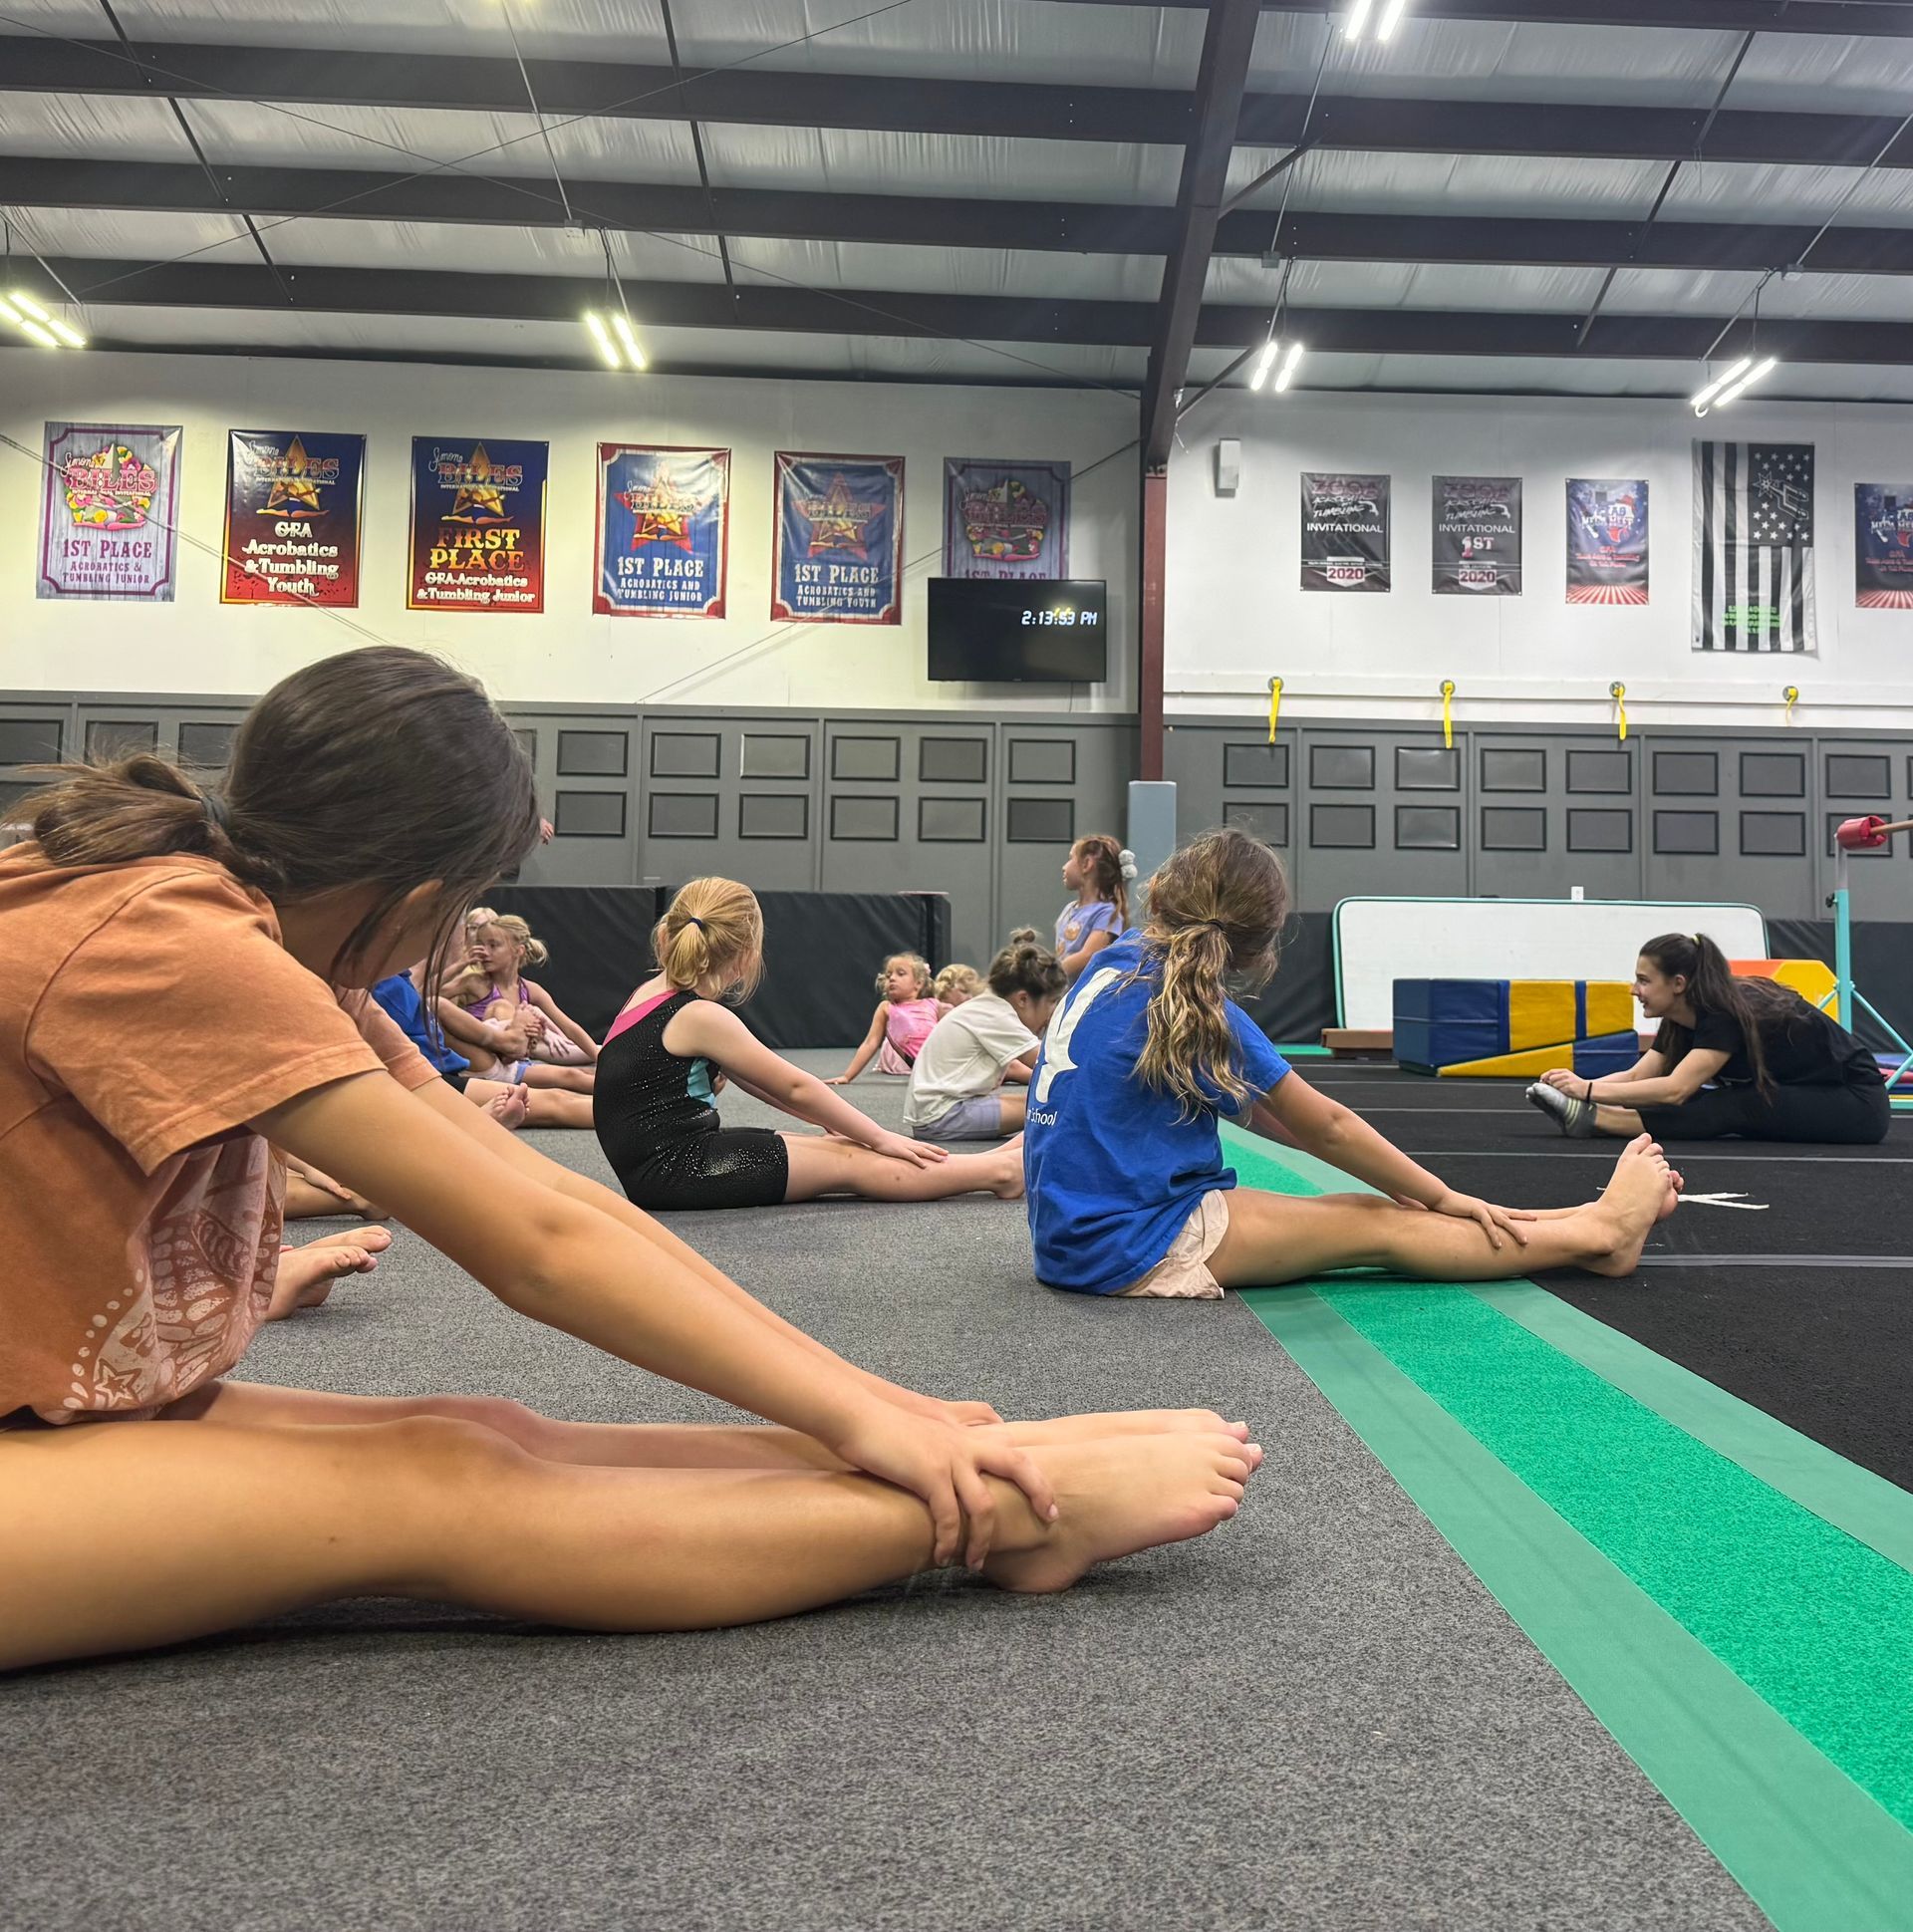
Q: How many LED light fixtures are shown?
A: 5